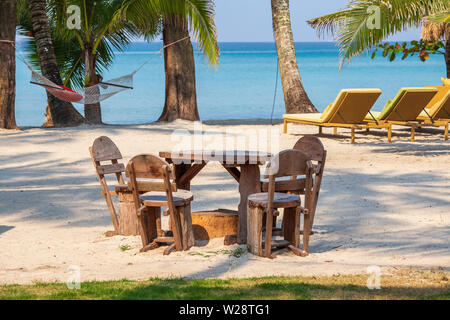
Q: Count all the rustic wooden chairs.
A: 4